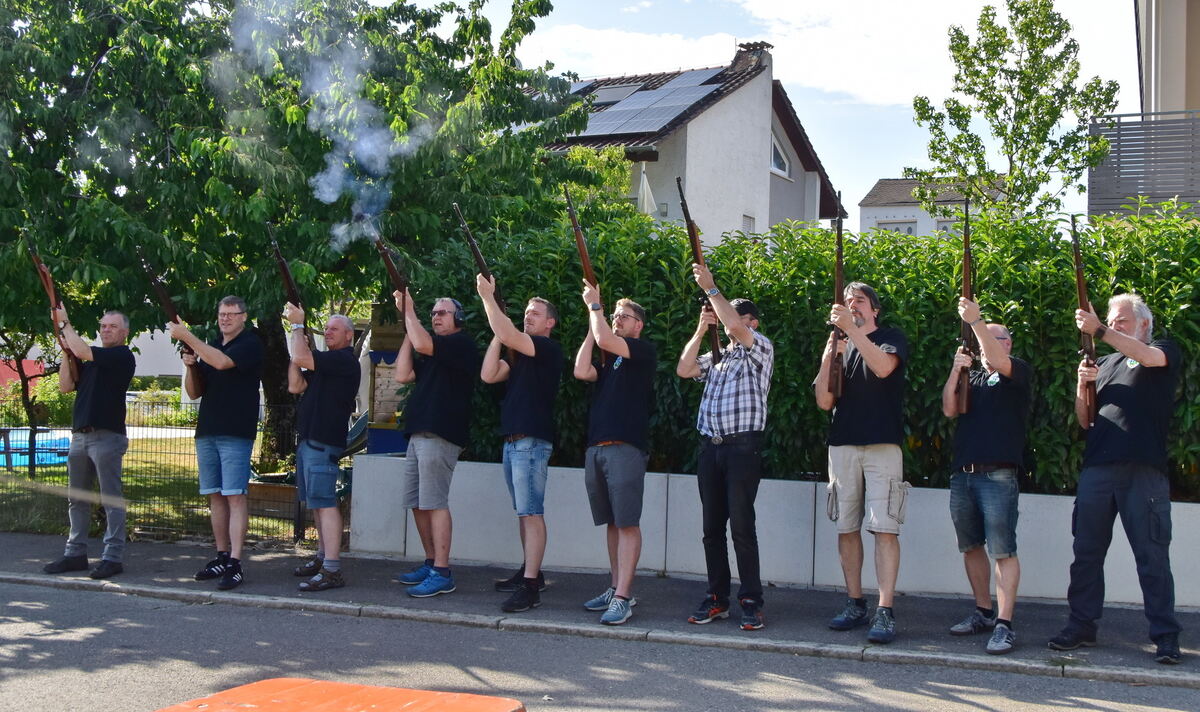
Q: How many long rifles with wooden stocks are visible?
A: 10